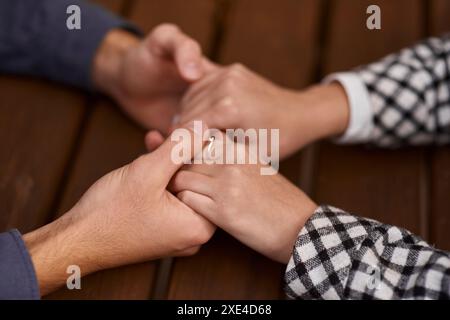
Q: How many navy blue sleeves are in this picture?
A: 2